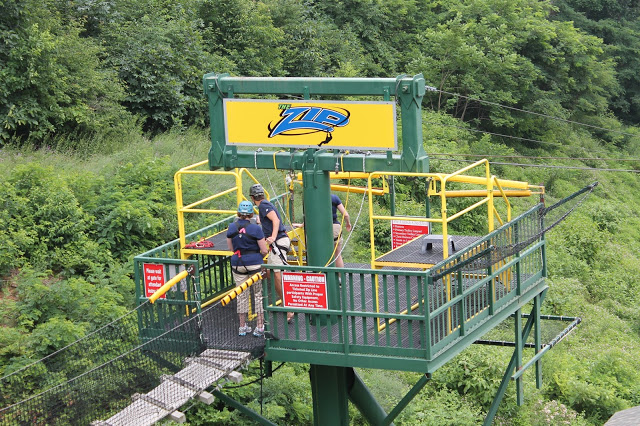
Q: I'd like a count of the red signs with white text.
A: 3